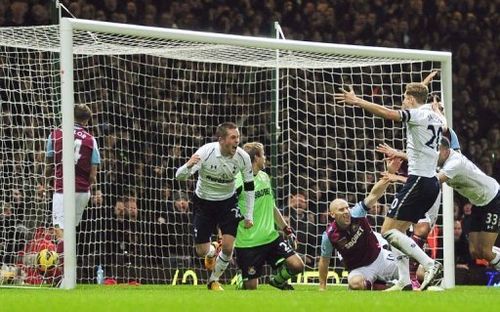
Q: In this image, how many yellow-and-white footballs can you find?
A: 1